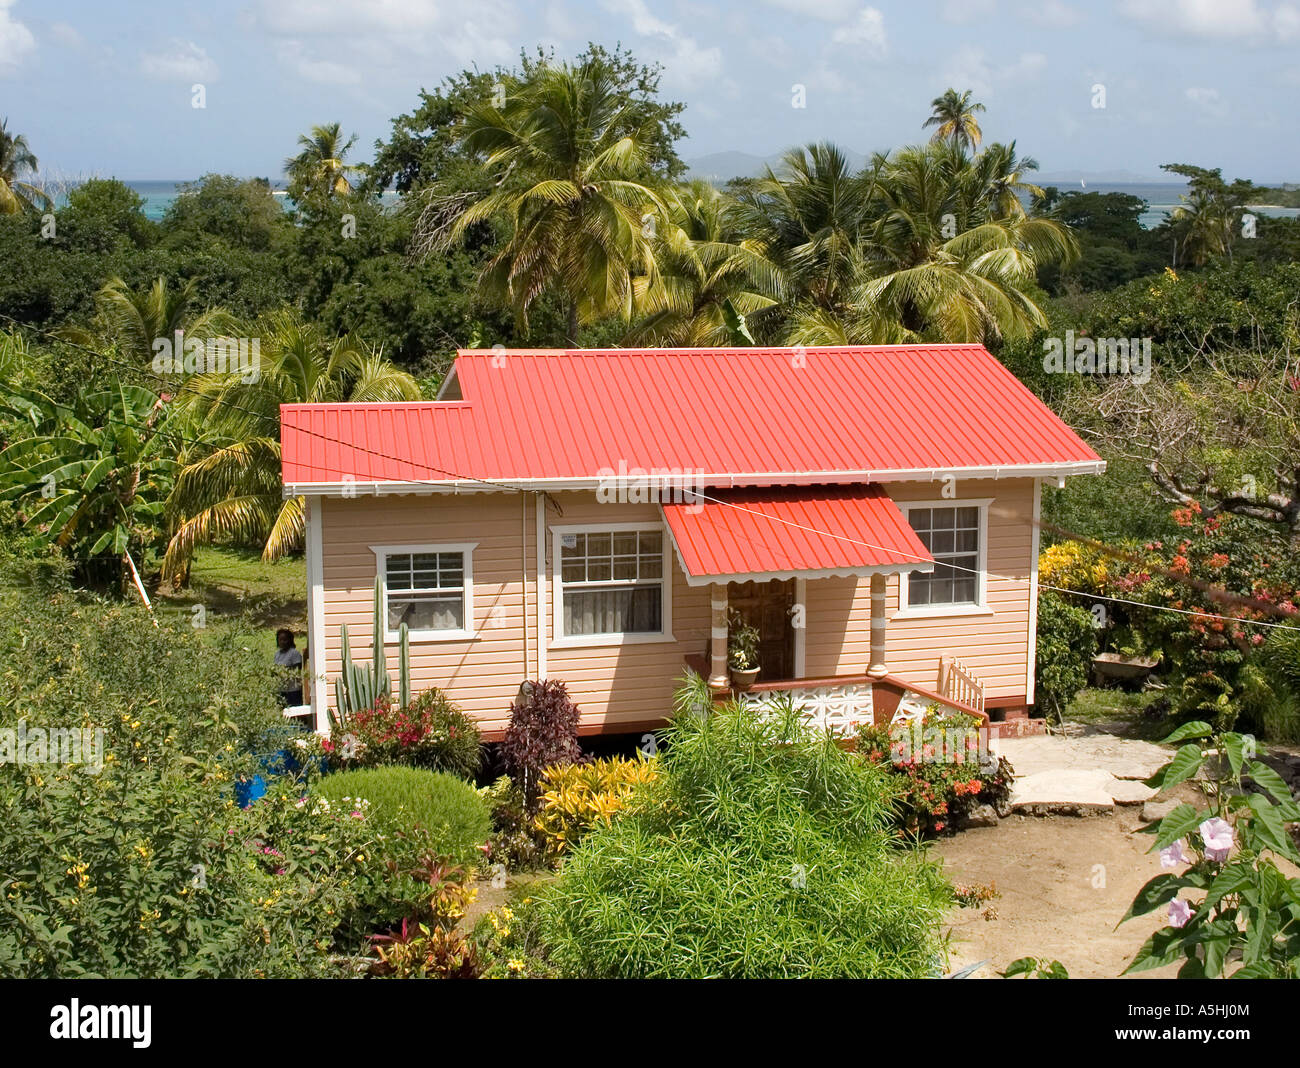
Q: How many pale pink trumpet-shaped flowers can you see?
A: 3